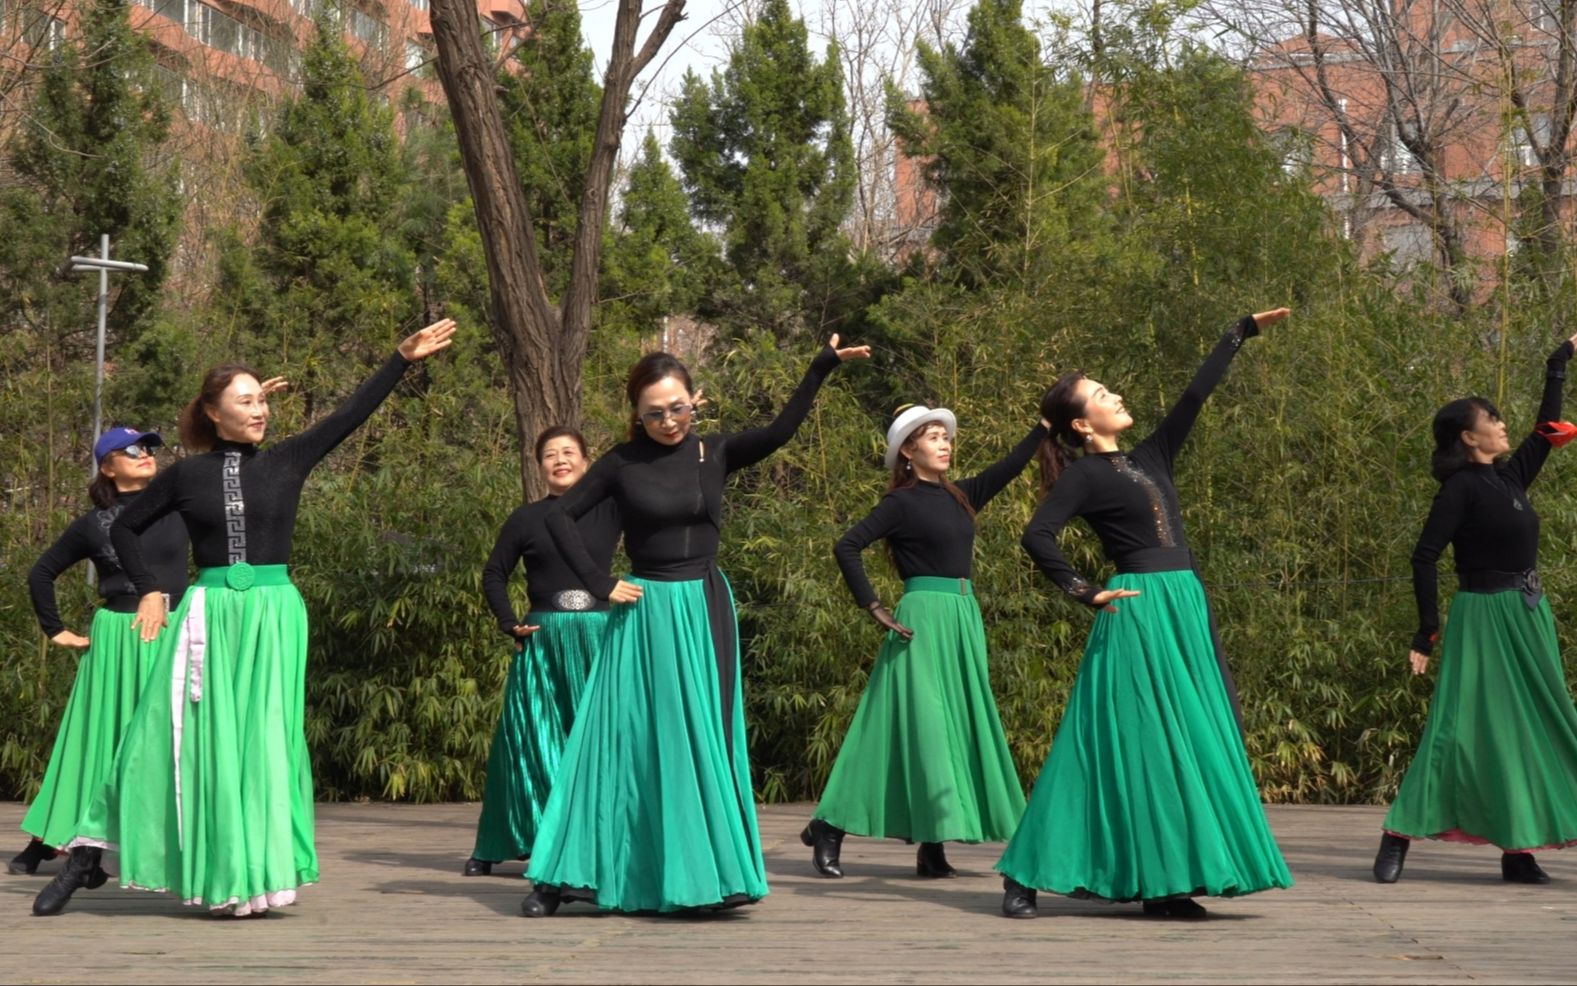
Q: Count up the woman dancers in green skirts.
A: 7